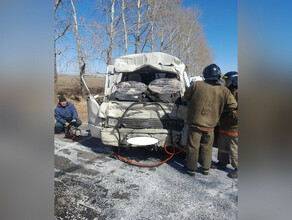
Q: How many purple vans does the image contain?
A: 0